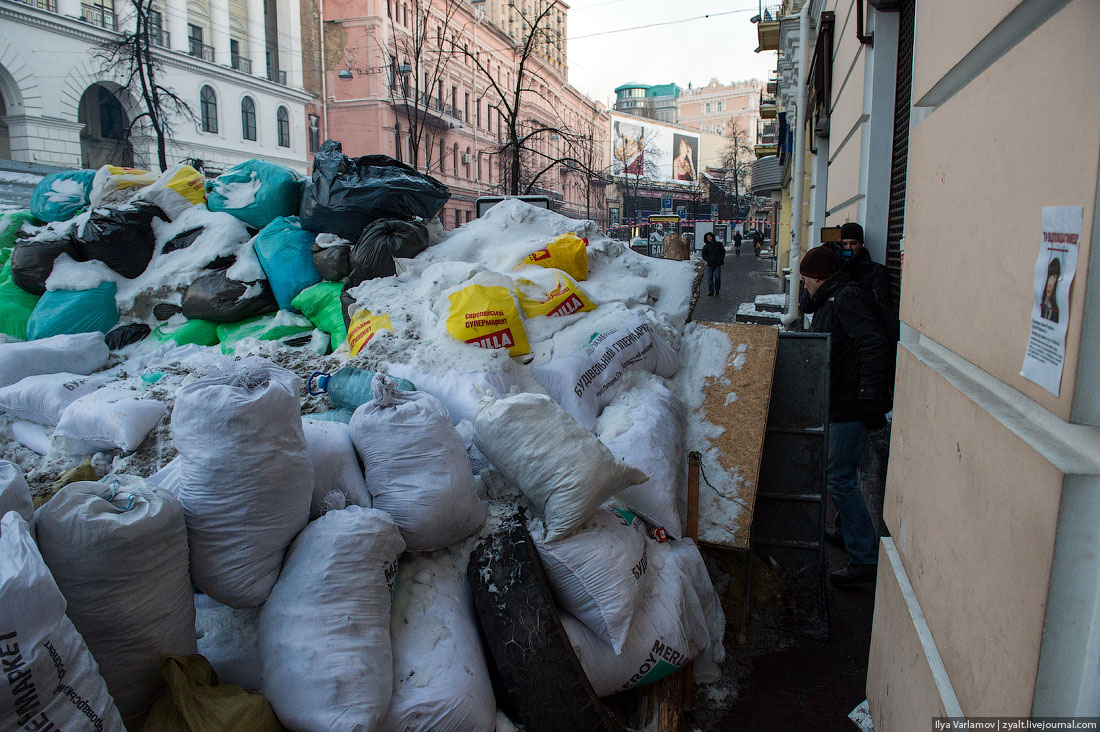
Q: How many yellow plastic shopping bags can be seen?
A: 6